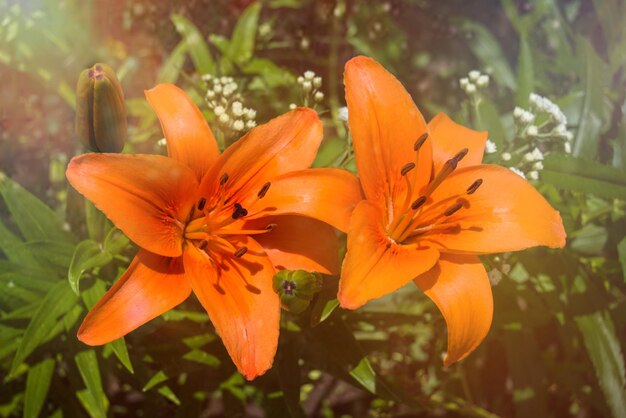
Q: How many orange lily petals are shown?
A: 12